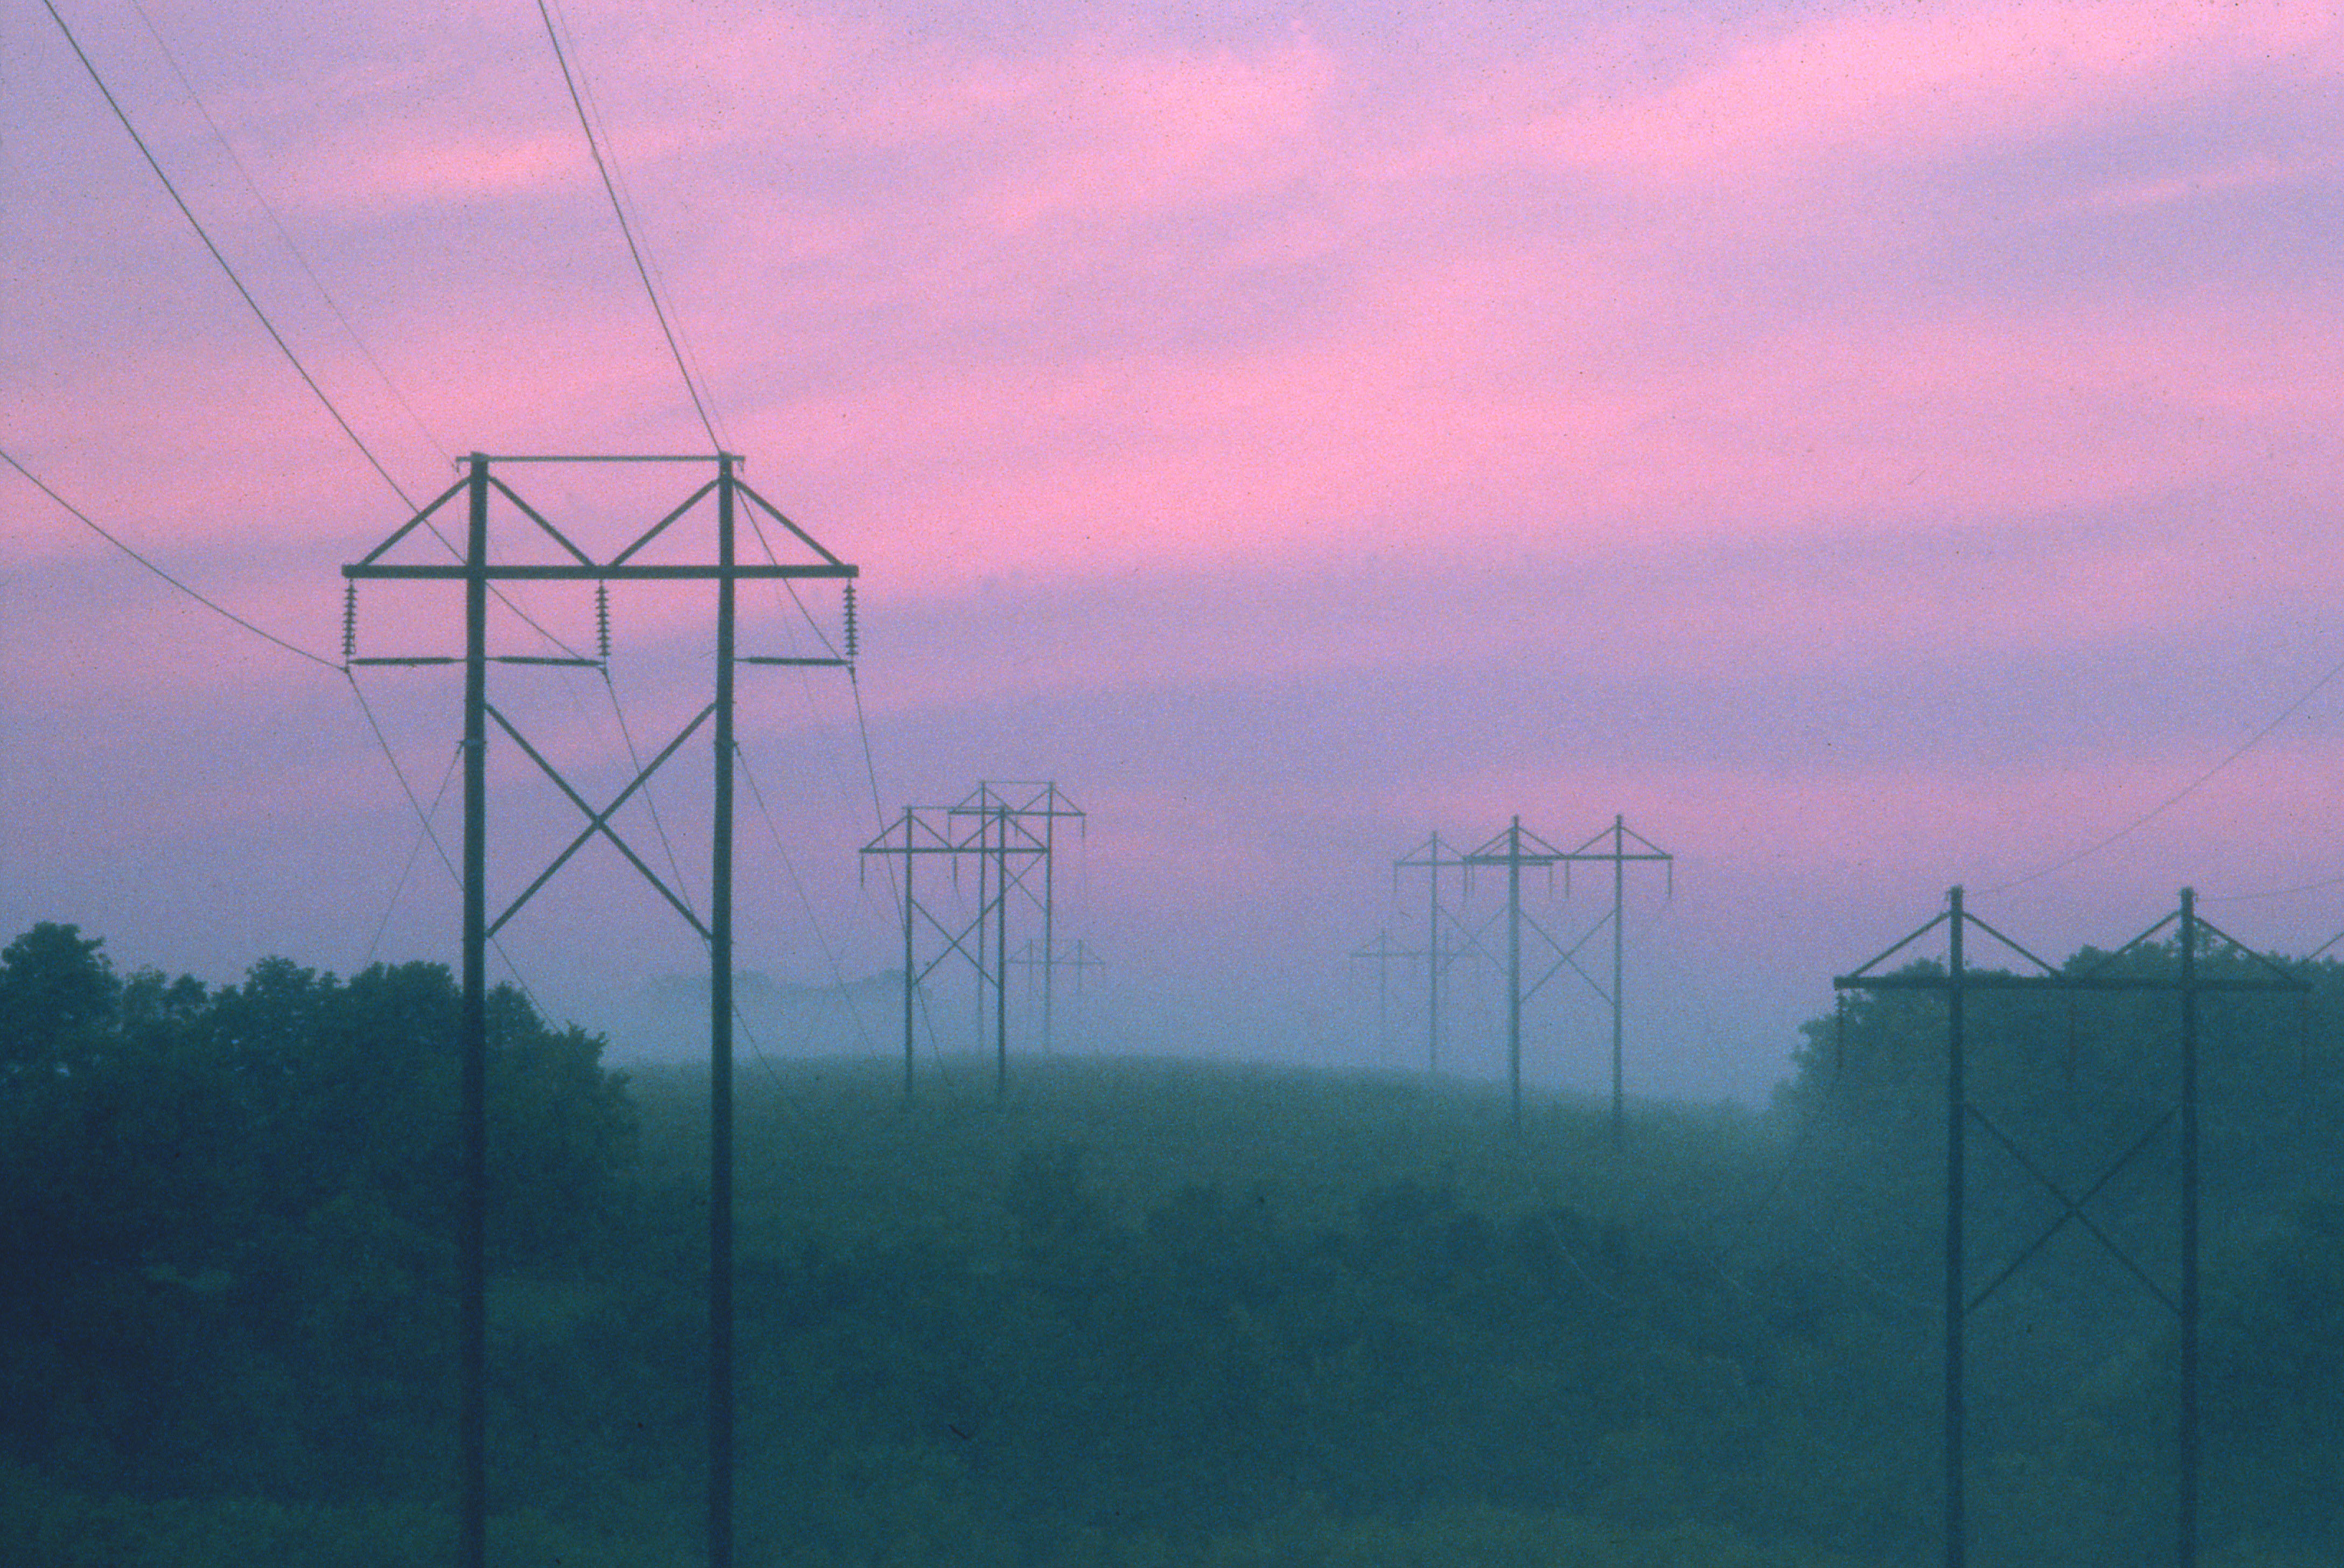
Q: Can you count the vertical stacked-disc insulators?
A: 3